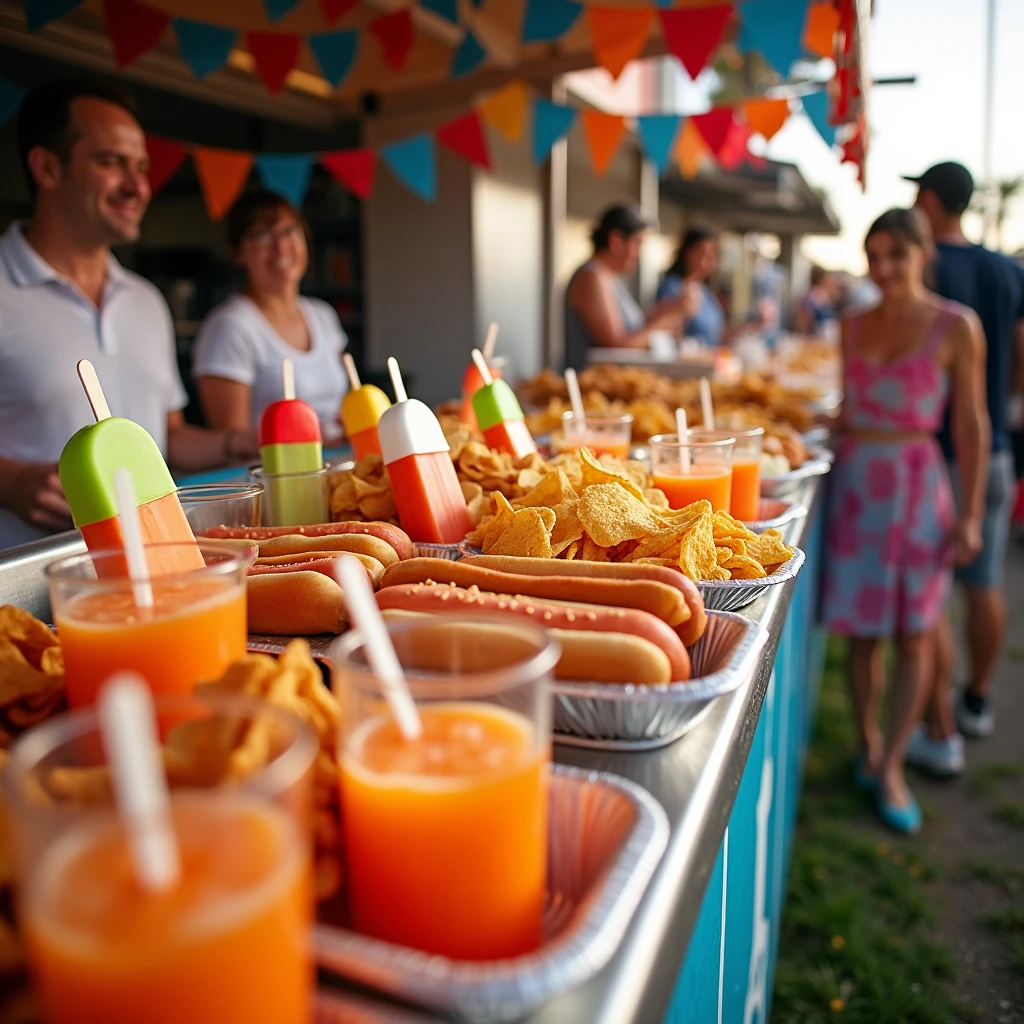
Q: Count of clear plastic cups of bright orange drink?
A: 6